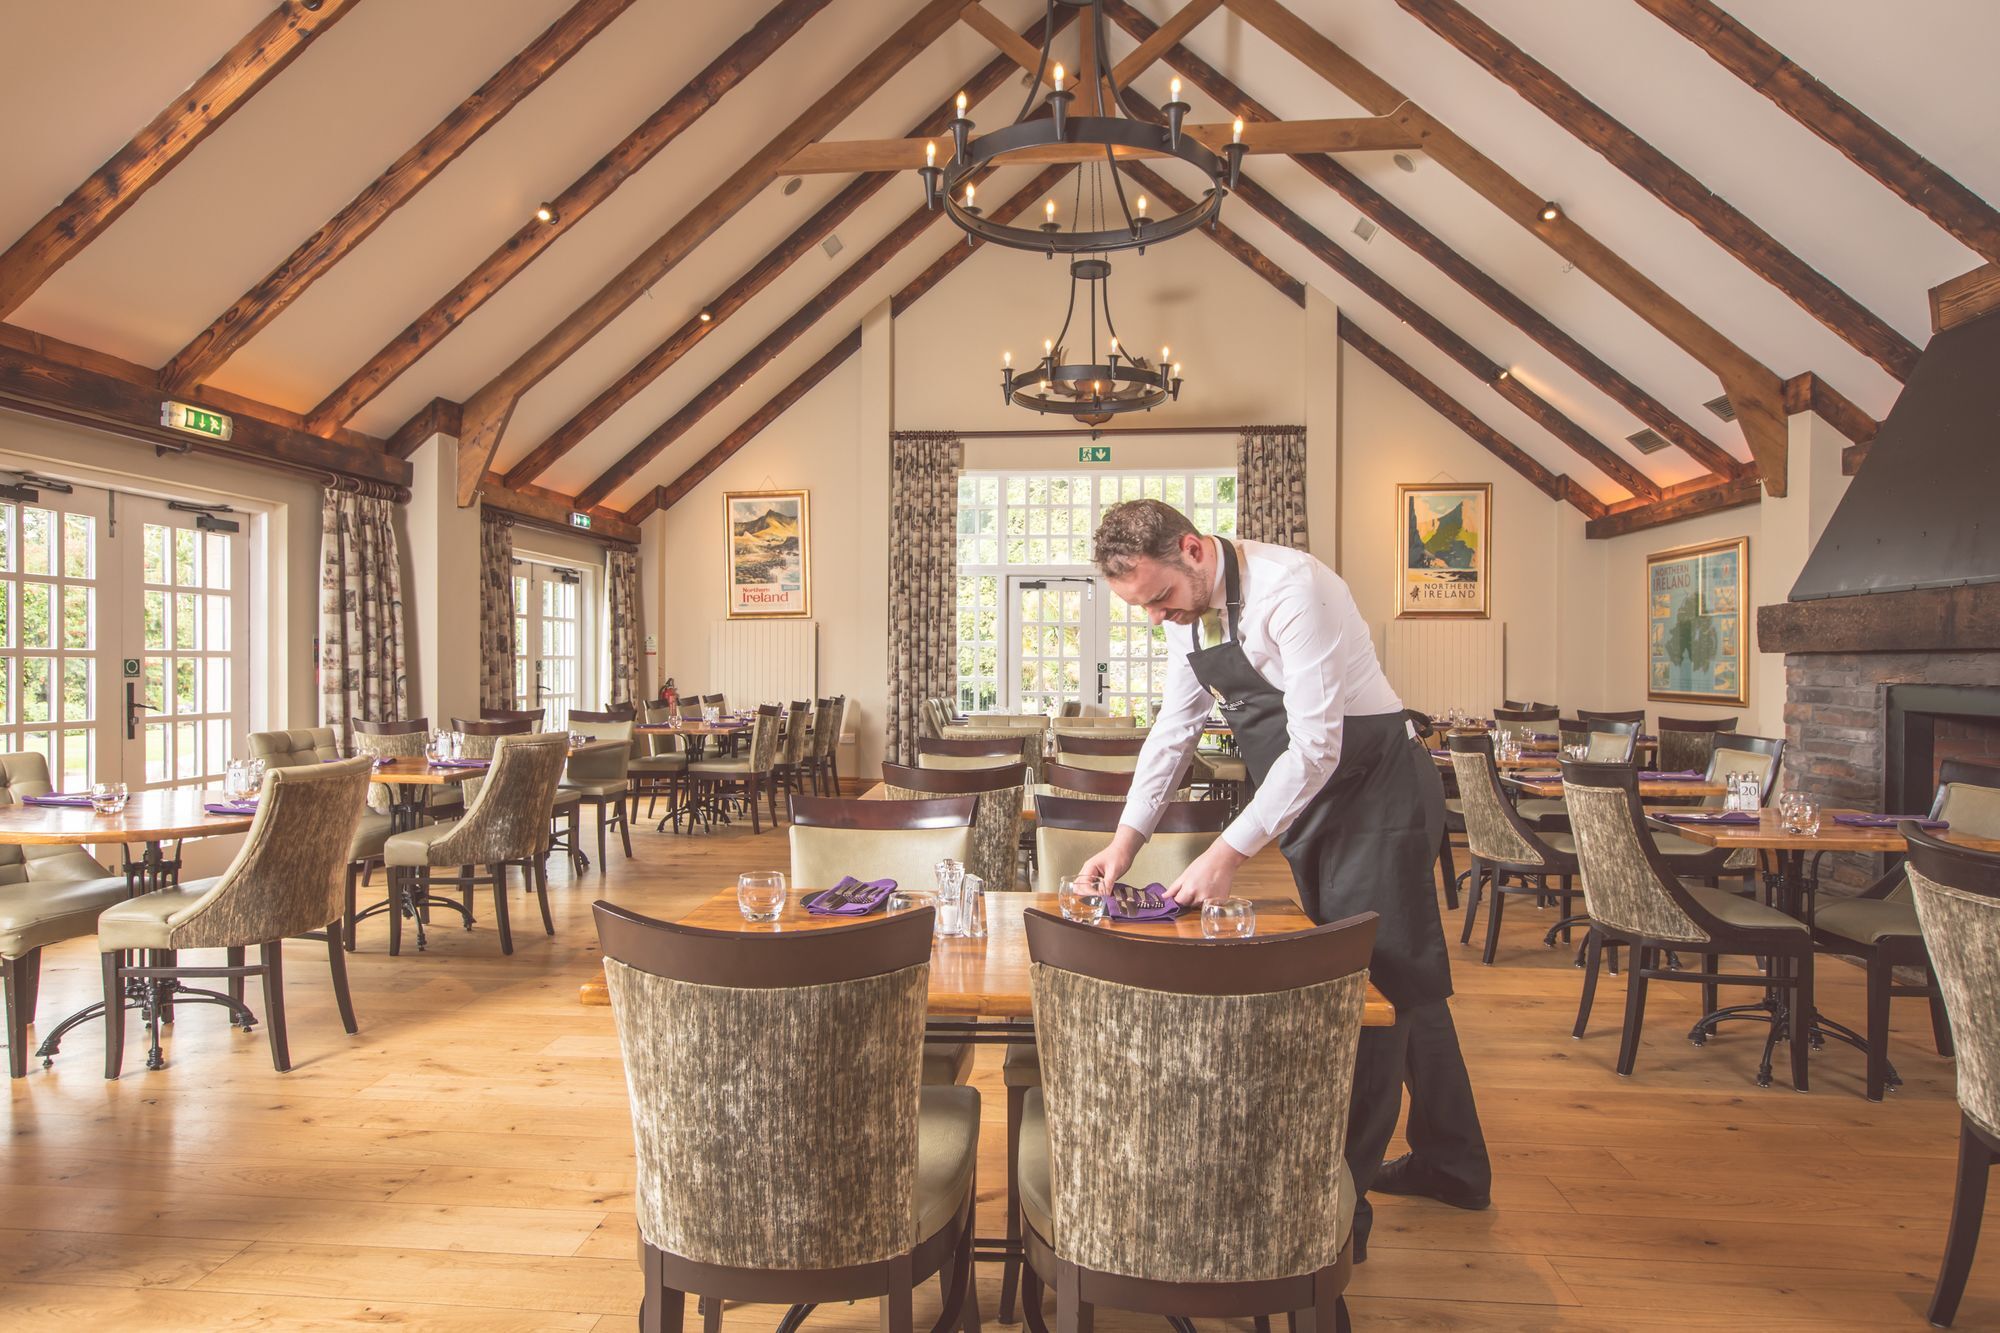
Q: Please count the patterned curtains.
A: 5